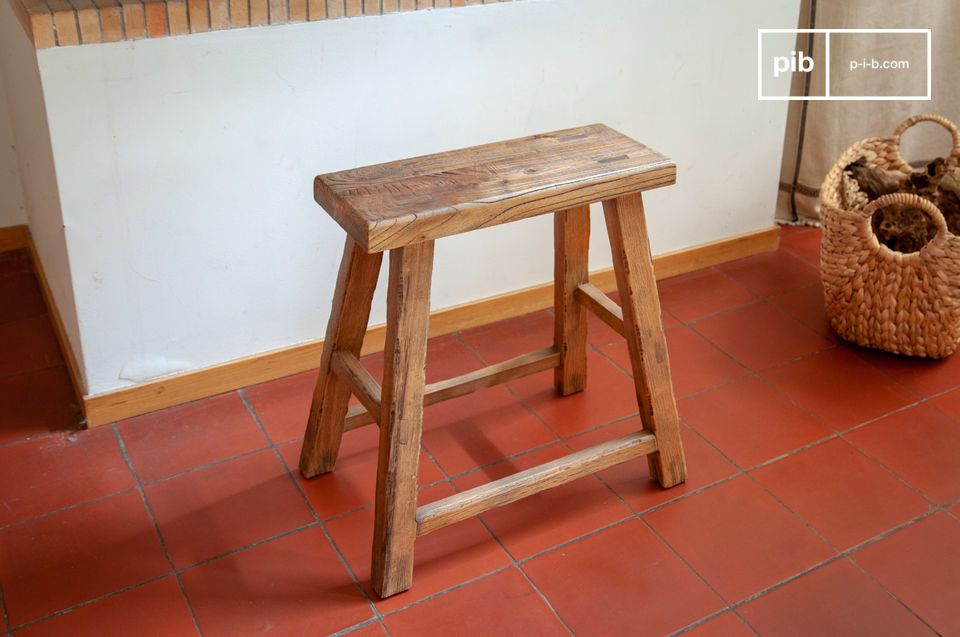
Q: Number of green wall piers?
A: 0